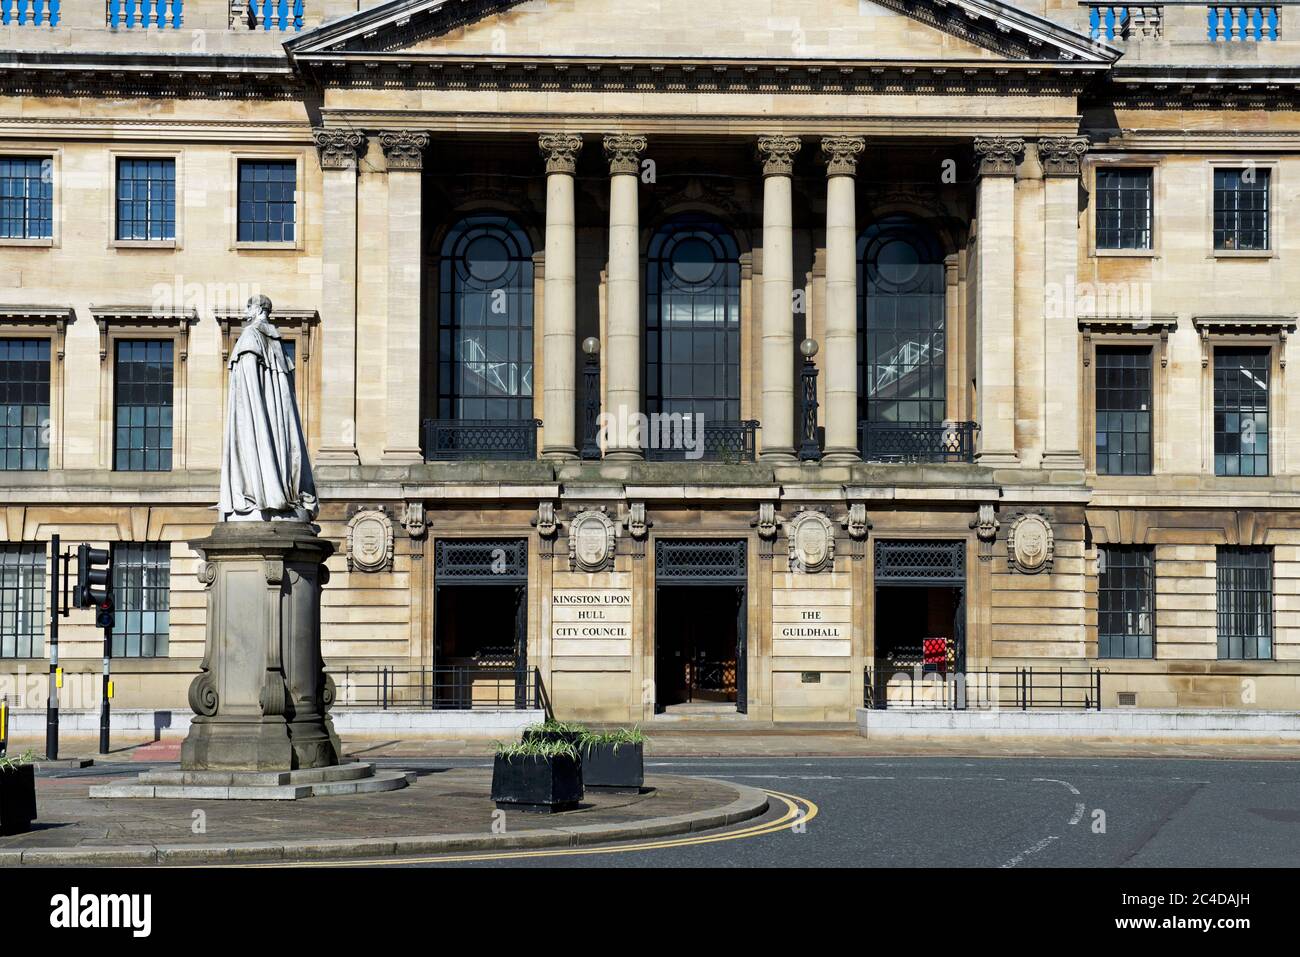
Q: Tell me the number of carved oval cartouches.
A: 4